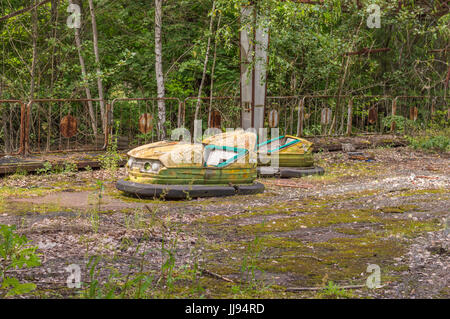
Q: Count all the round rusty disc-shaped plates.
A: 7